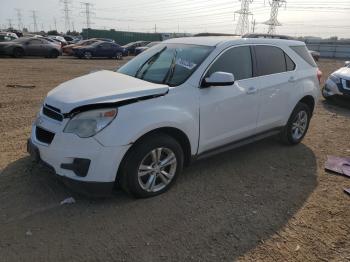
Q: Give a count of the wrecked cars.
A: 1